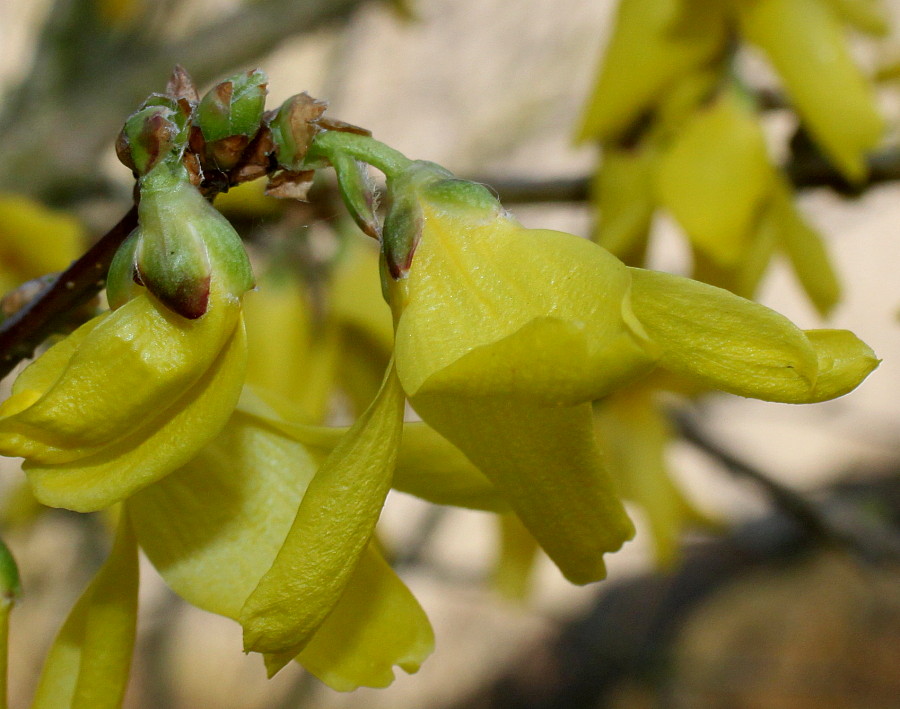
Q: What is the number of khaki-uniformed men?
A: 0